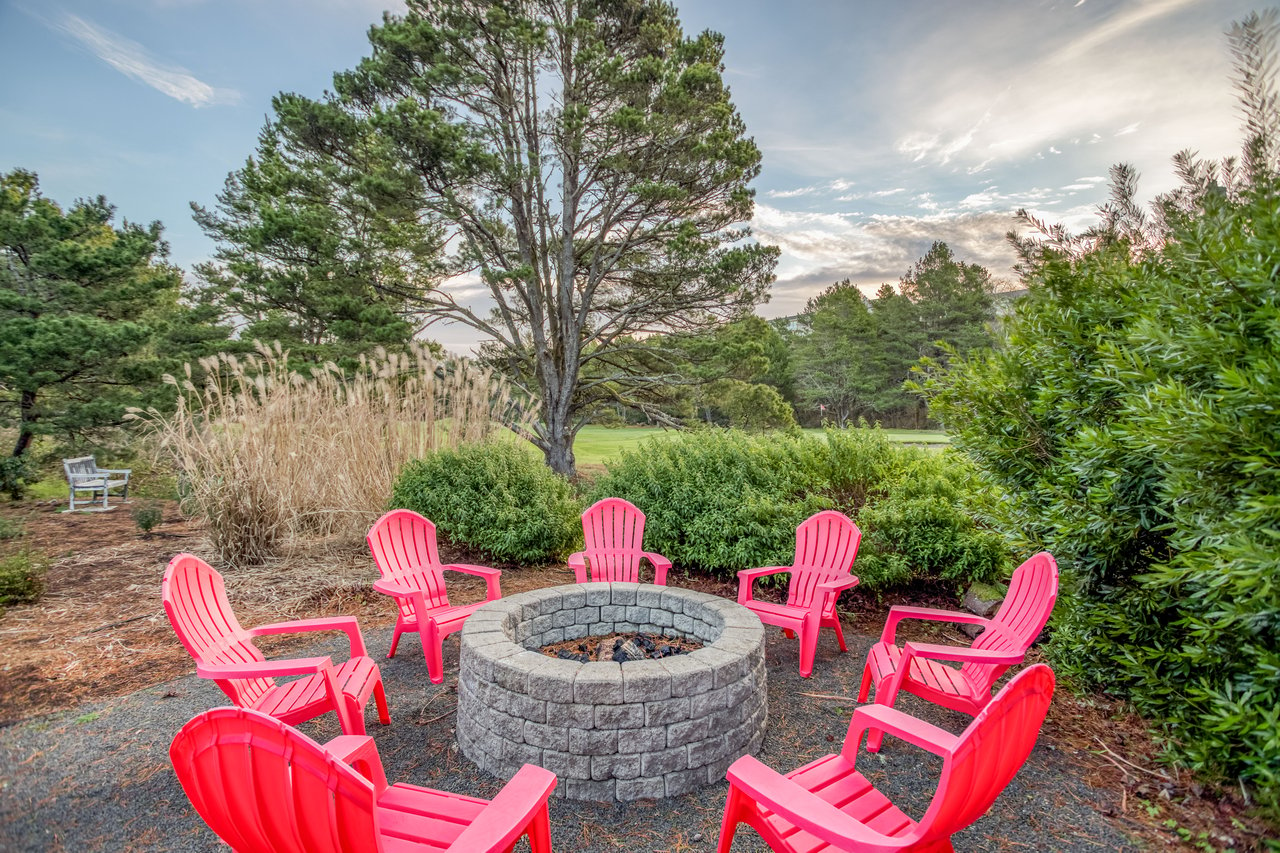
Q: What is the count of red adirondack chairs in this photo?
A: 7